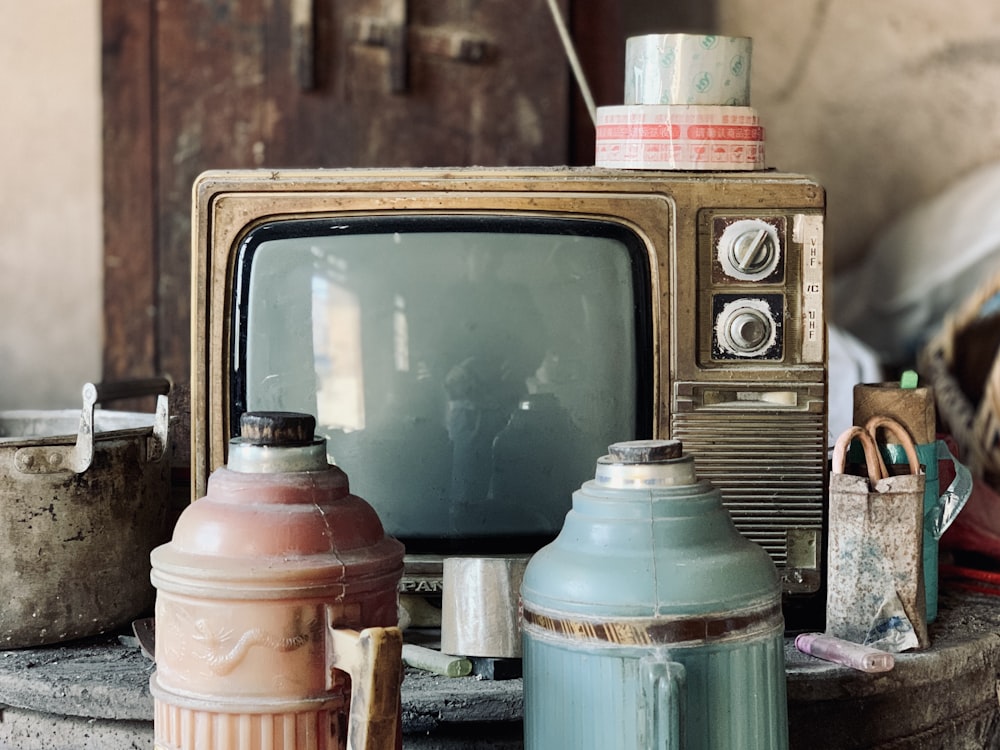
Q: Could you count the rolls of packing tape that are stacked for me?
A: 2